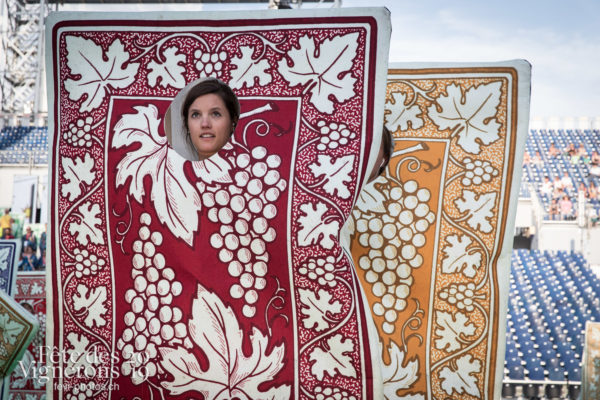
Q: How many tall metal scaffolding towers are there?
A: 1